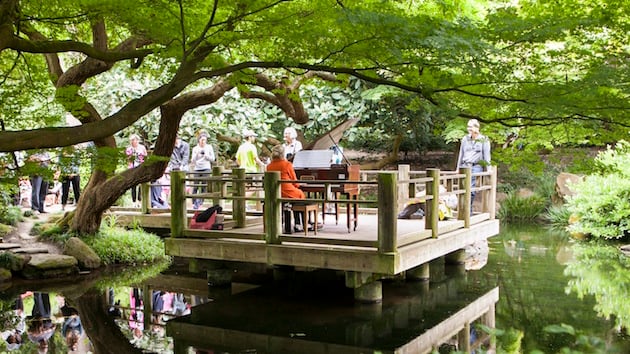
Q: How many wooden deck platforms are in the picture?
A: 1